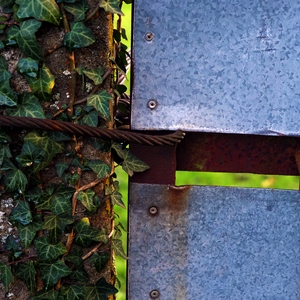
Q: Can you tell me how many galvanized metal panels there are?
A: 2